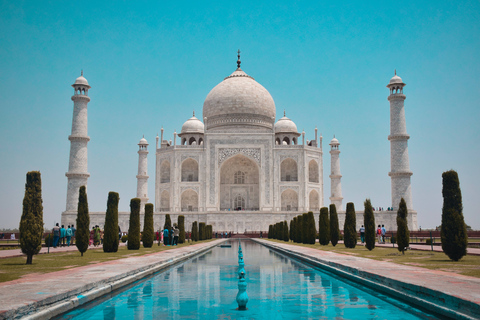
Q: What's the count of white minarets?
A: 4